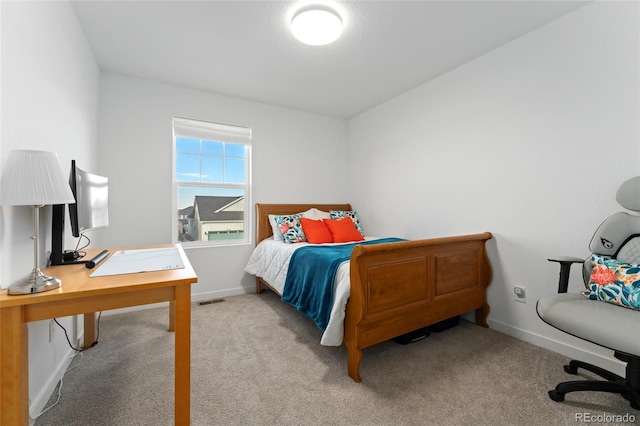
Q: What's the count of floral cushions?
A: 3